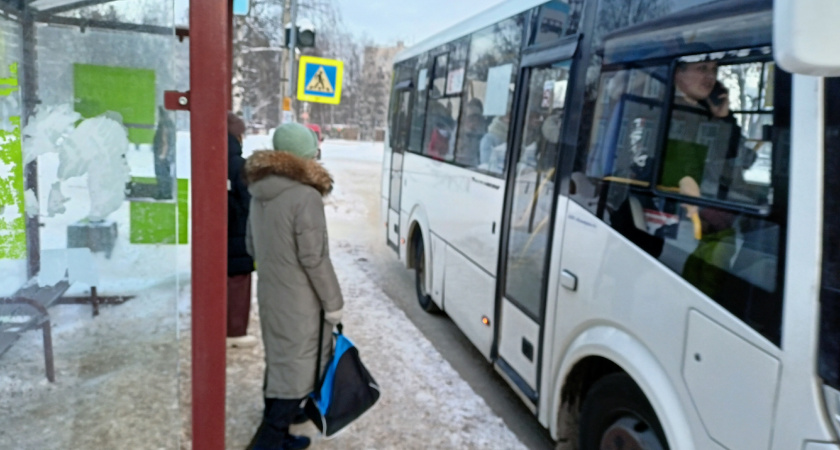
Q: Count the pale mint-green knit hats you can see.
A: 1